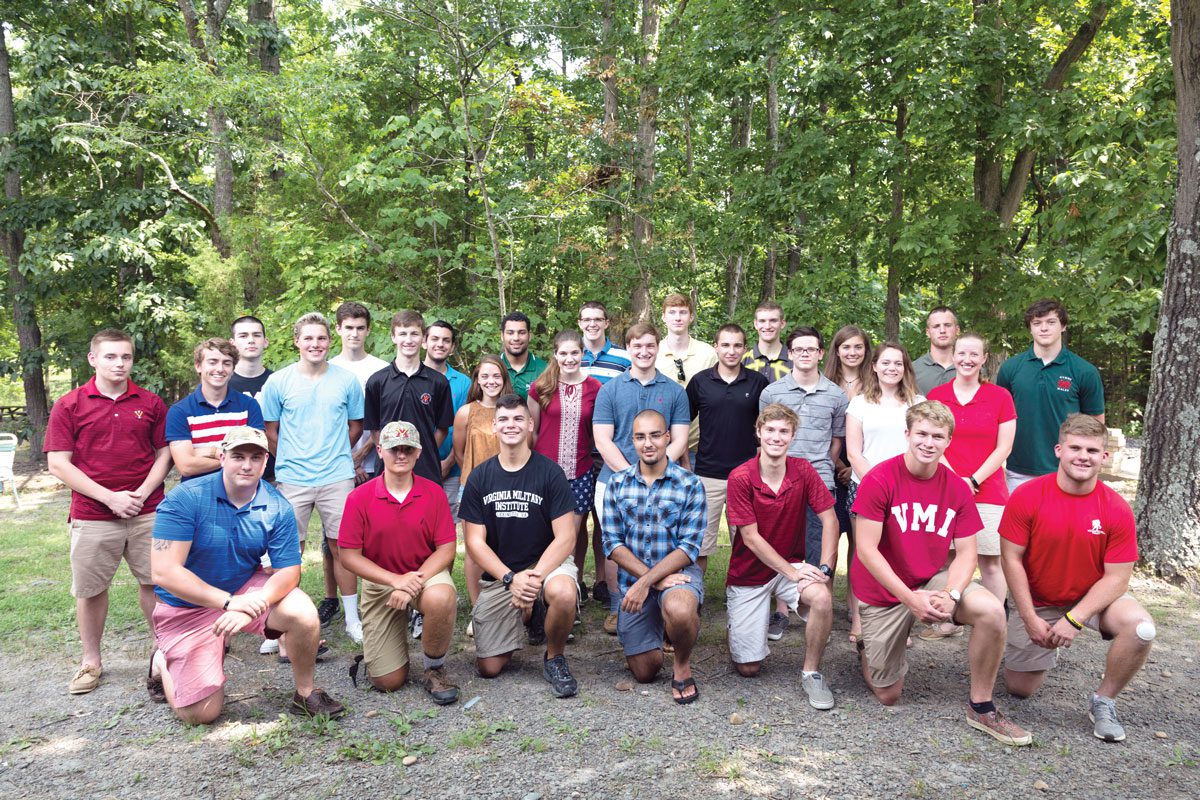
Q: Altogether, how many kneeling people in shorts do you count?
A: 7